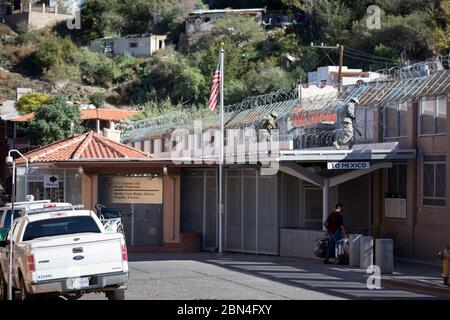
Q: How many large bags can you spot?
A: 2